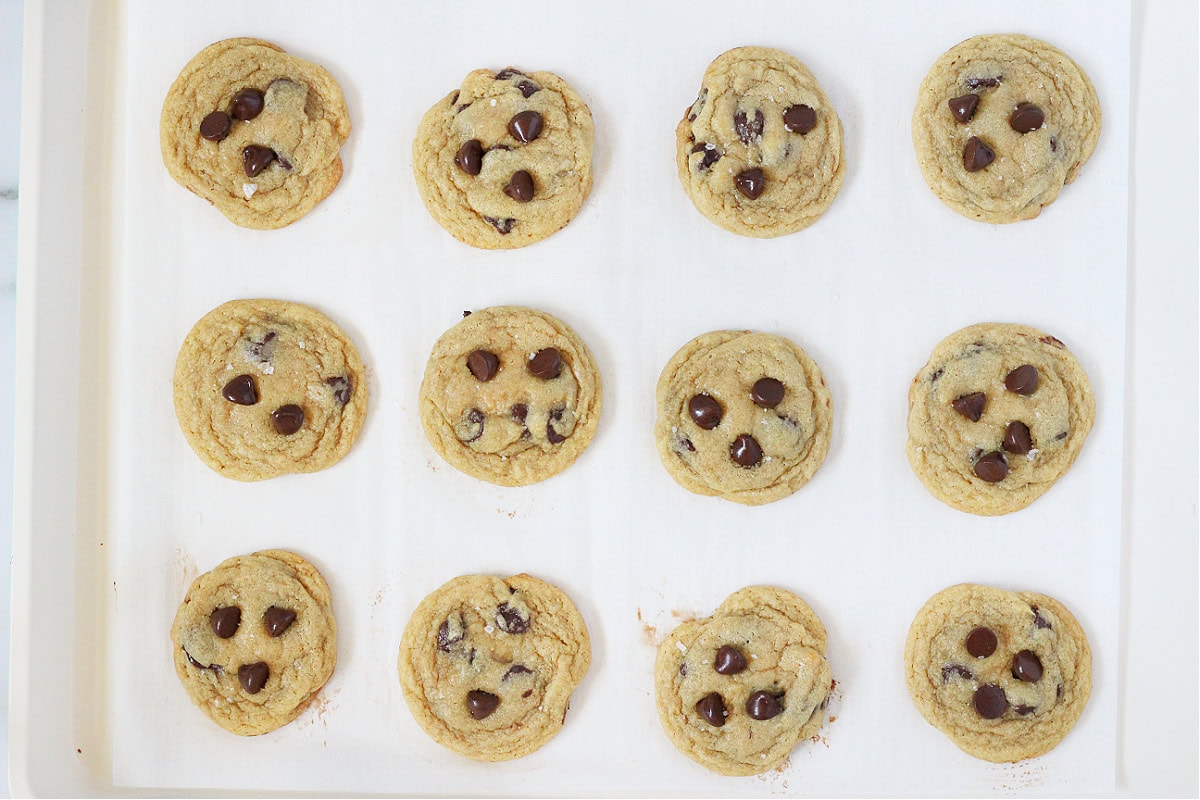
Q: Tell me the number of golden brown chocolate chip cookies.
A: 12